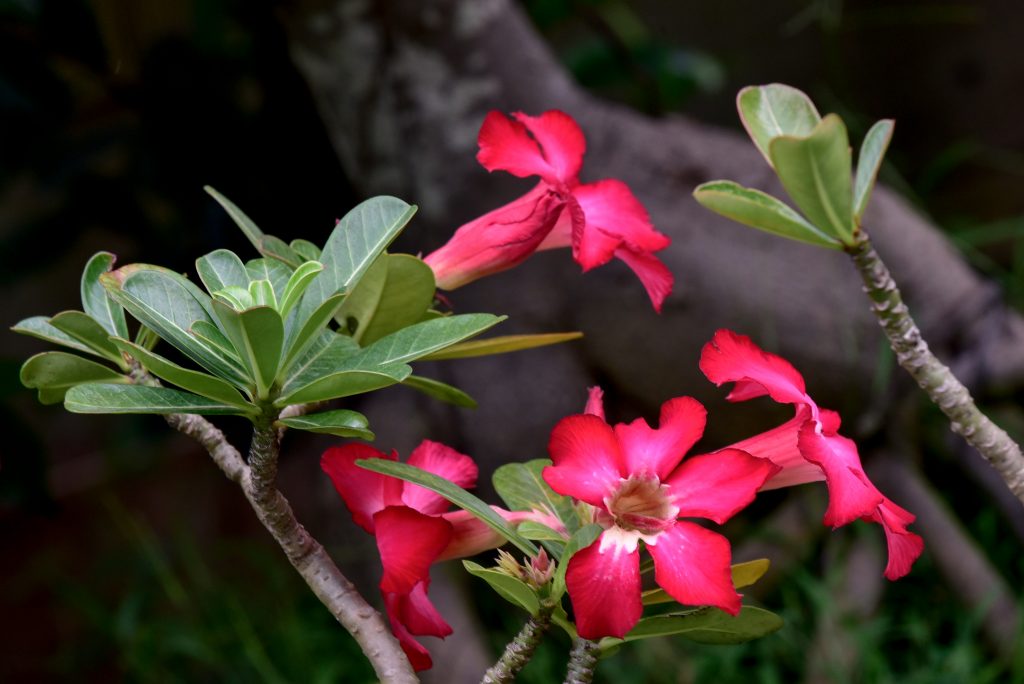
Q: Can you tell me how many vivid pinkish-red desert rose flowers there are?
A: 4